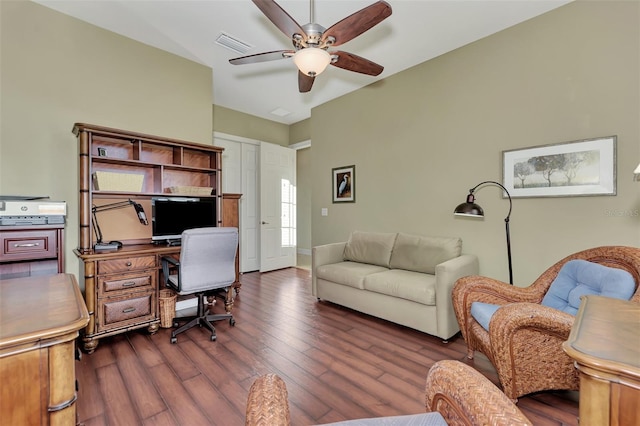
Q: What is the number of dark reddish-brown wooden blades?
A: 5